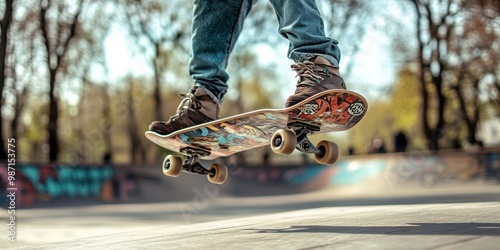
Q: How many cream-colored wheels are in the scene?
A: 4